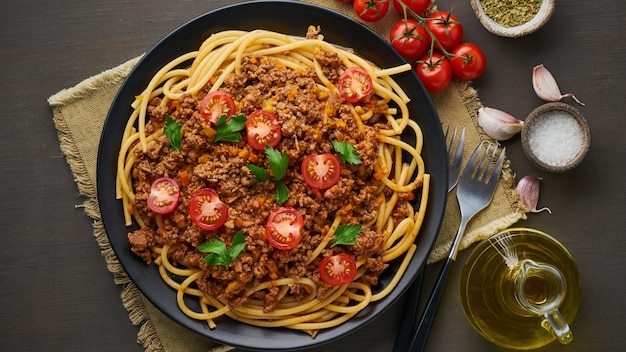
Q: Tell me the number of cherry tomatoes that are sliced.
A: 8